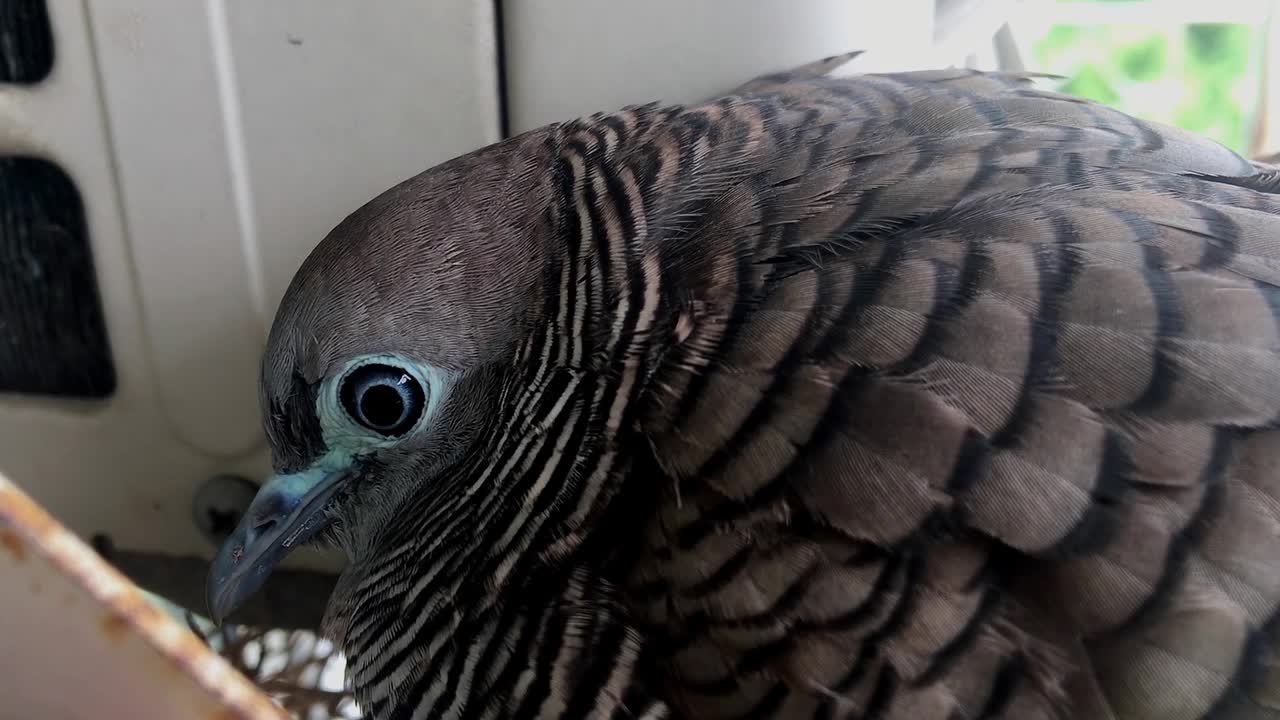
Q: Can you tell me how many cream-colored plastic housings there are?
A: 1